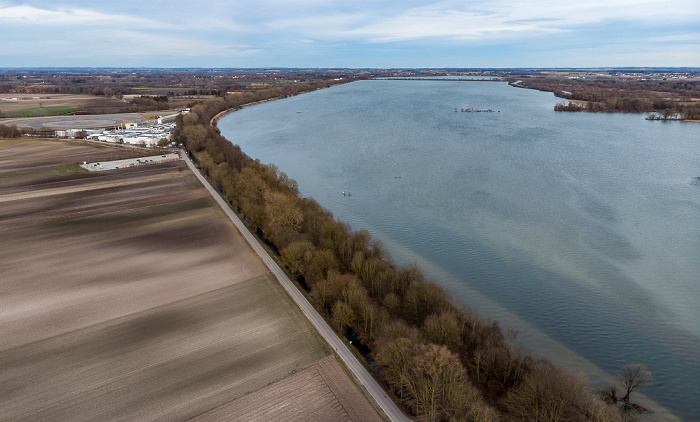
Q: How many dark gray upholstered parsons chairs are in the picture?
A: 0